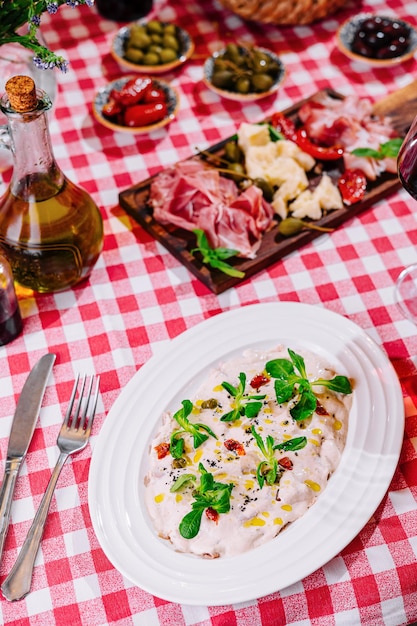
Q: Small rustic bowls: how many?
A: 4